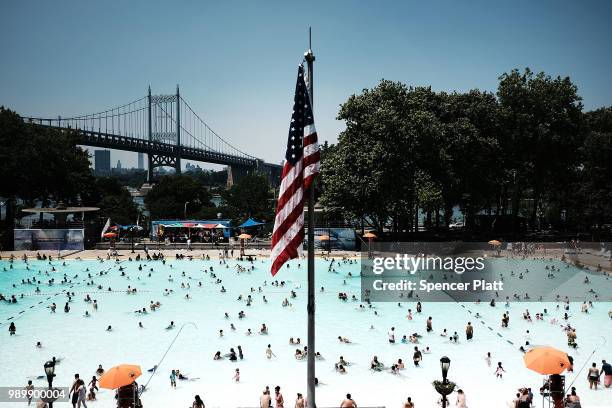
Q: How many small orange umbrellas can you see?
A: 5